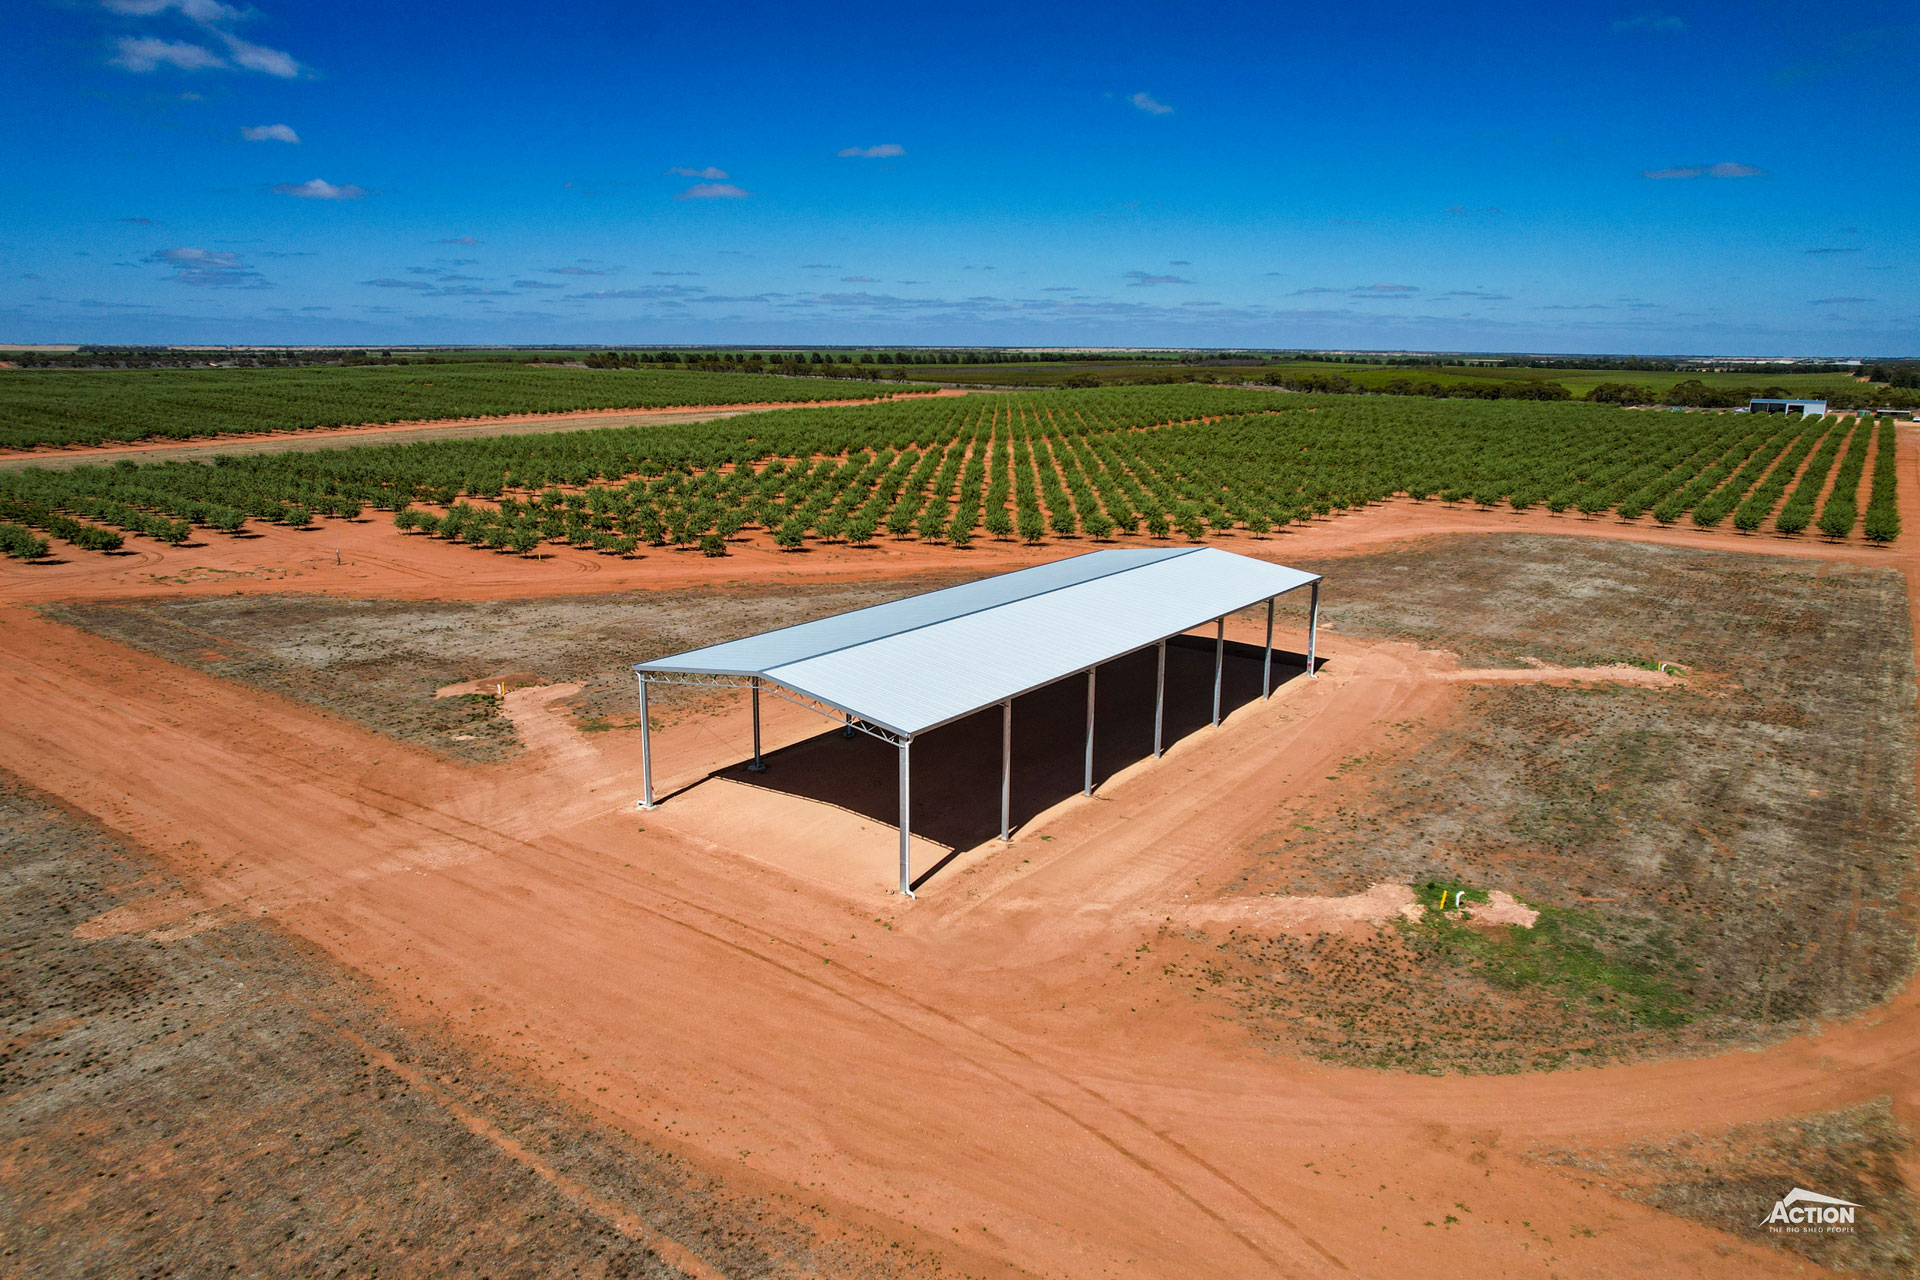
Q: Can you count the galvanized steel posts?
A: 10